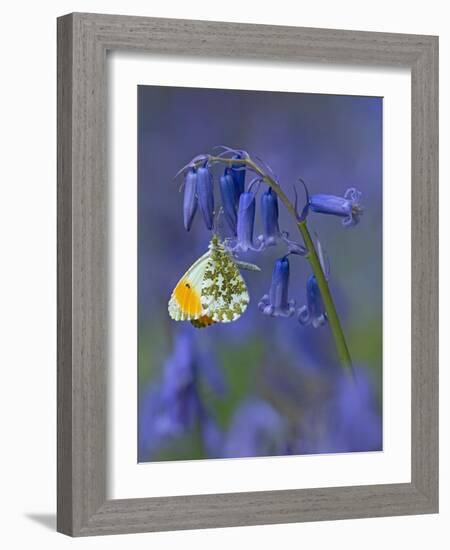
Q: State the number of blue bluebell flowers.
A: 9